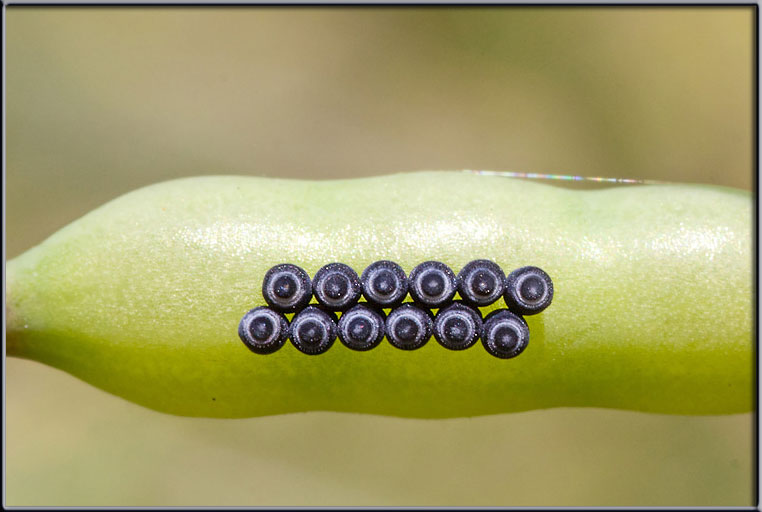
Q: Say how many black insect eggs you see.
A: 12